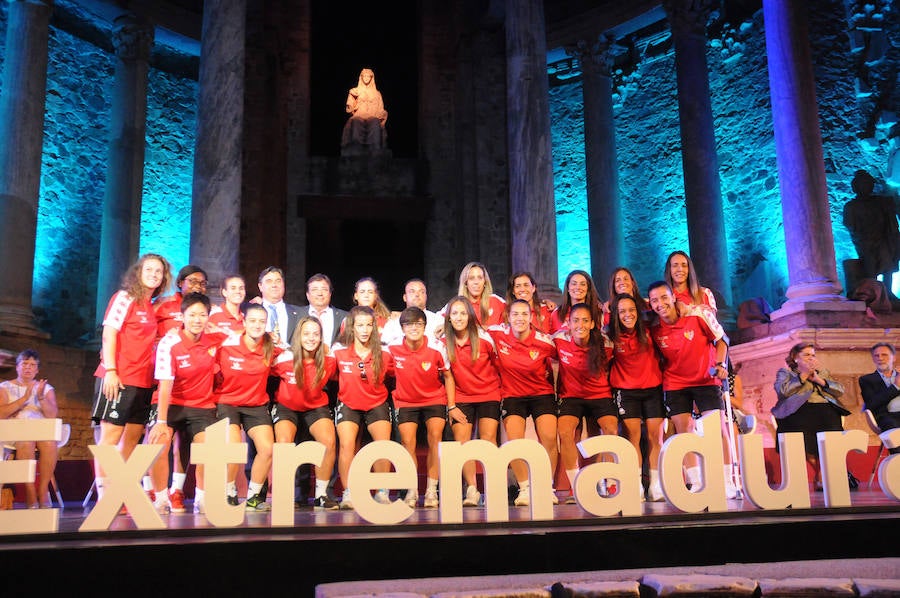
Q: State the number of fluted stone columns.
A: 7